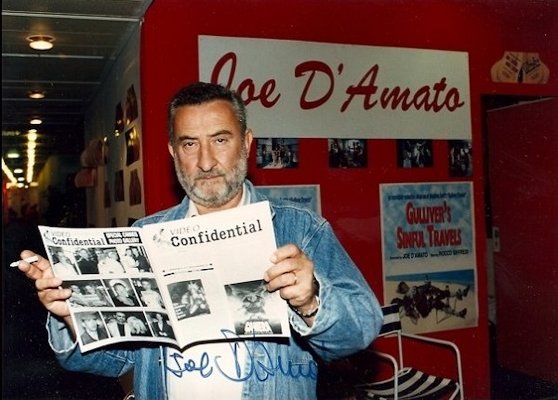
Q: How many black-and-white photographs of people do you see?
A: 9